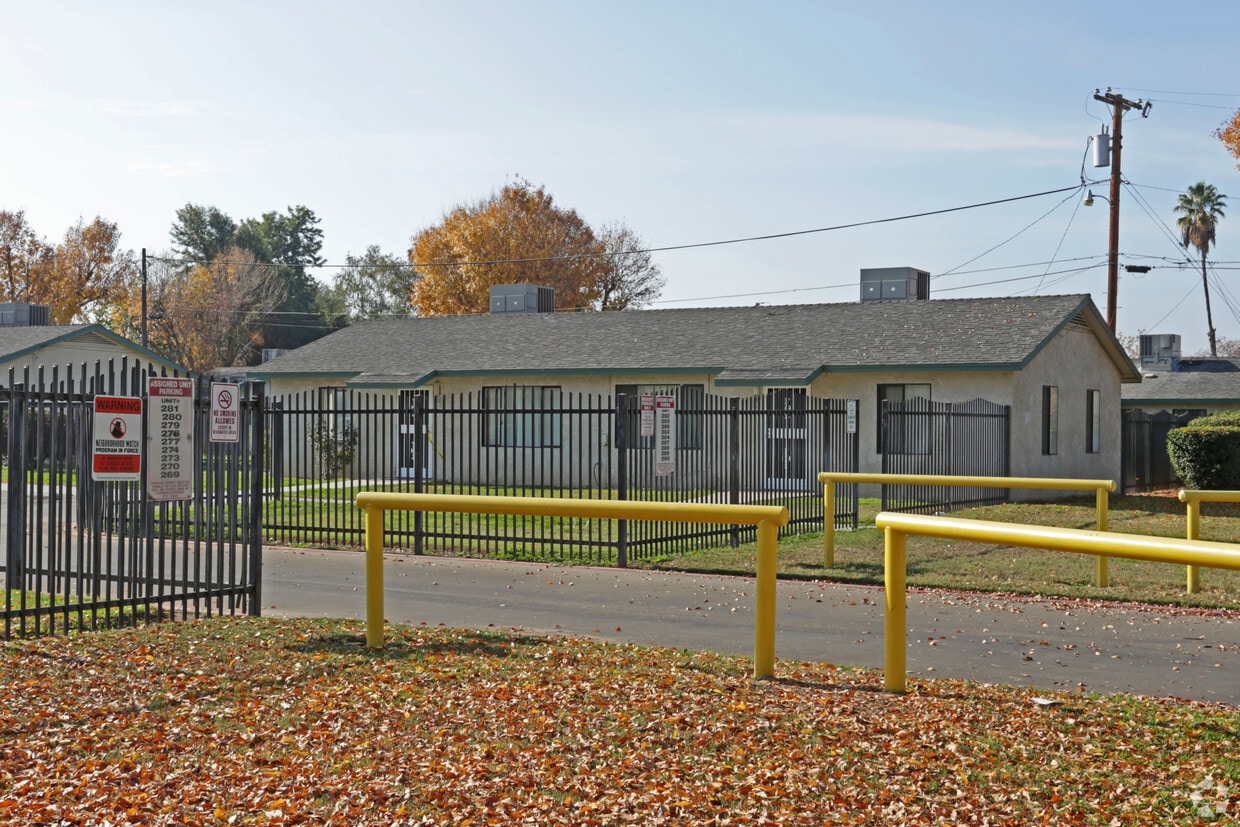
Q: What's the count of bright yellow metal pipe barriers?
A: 4